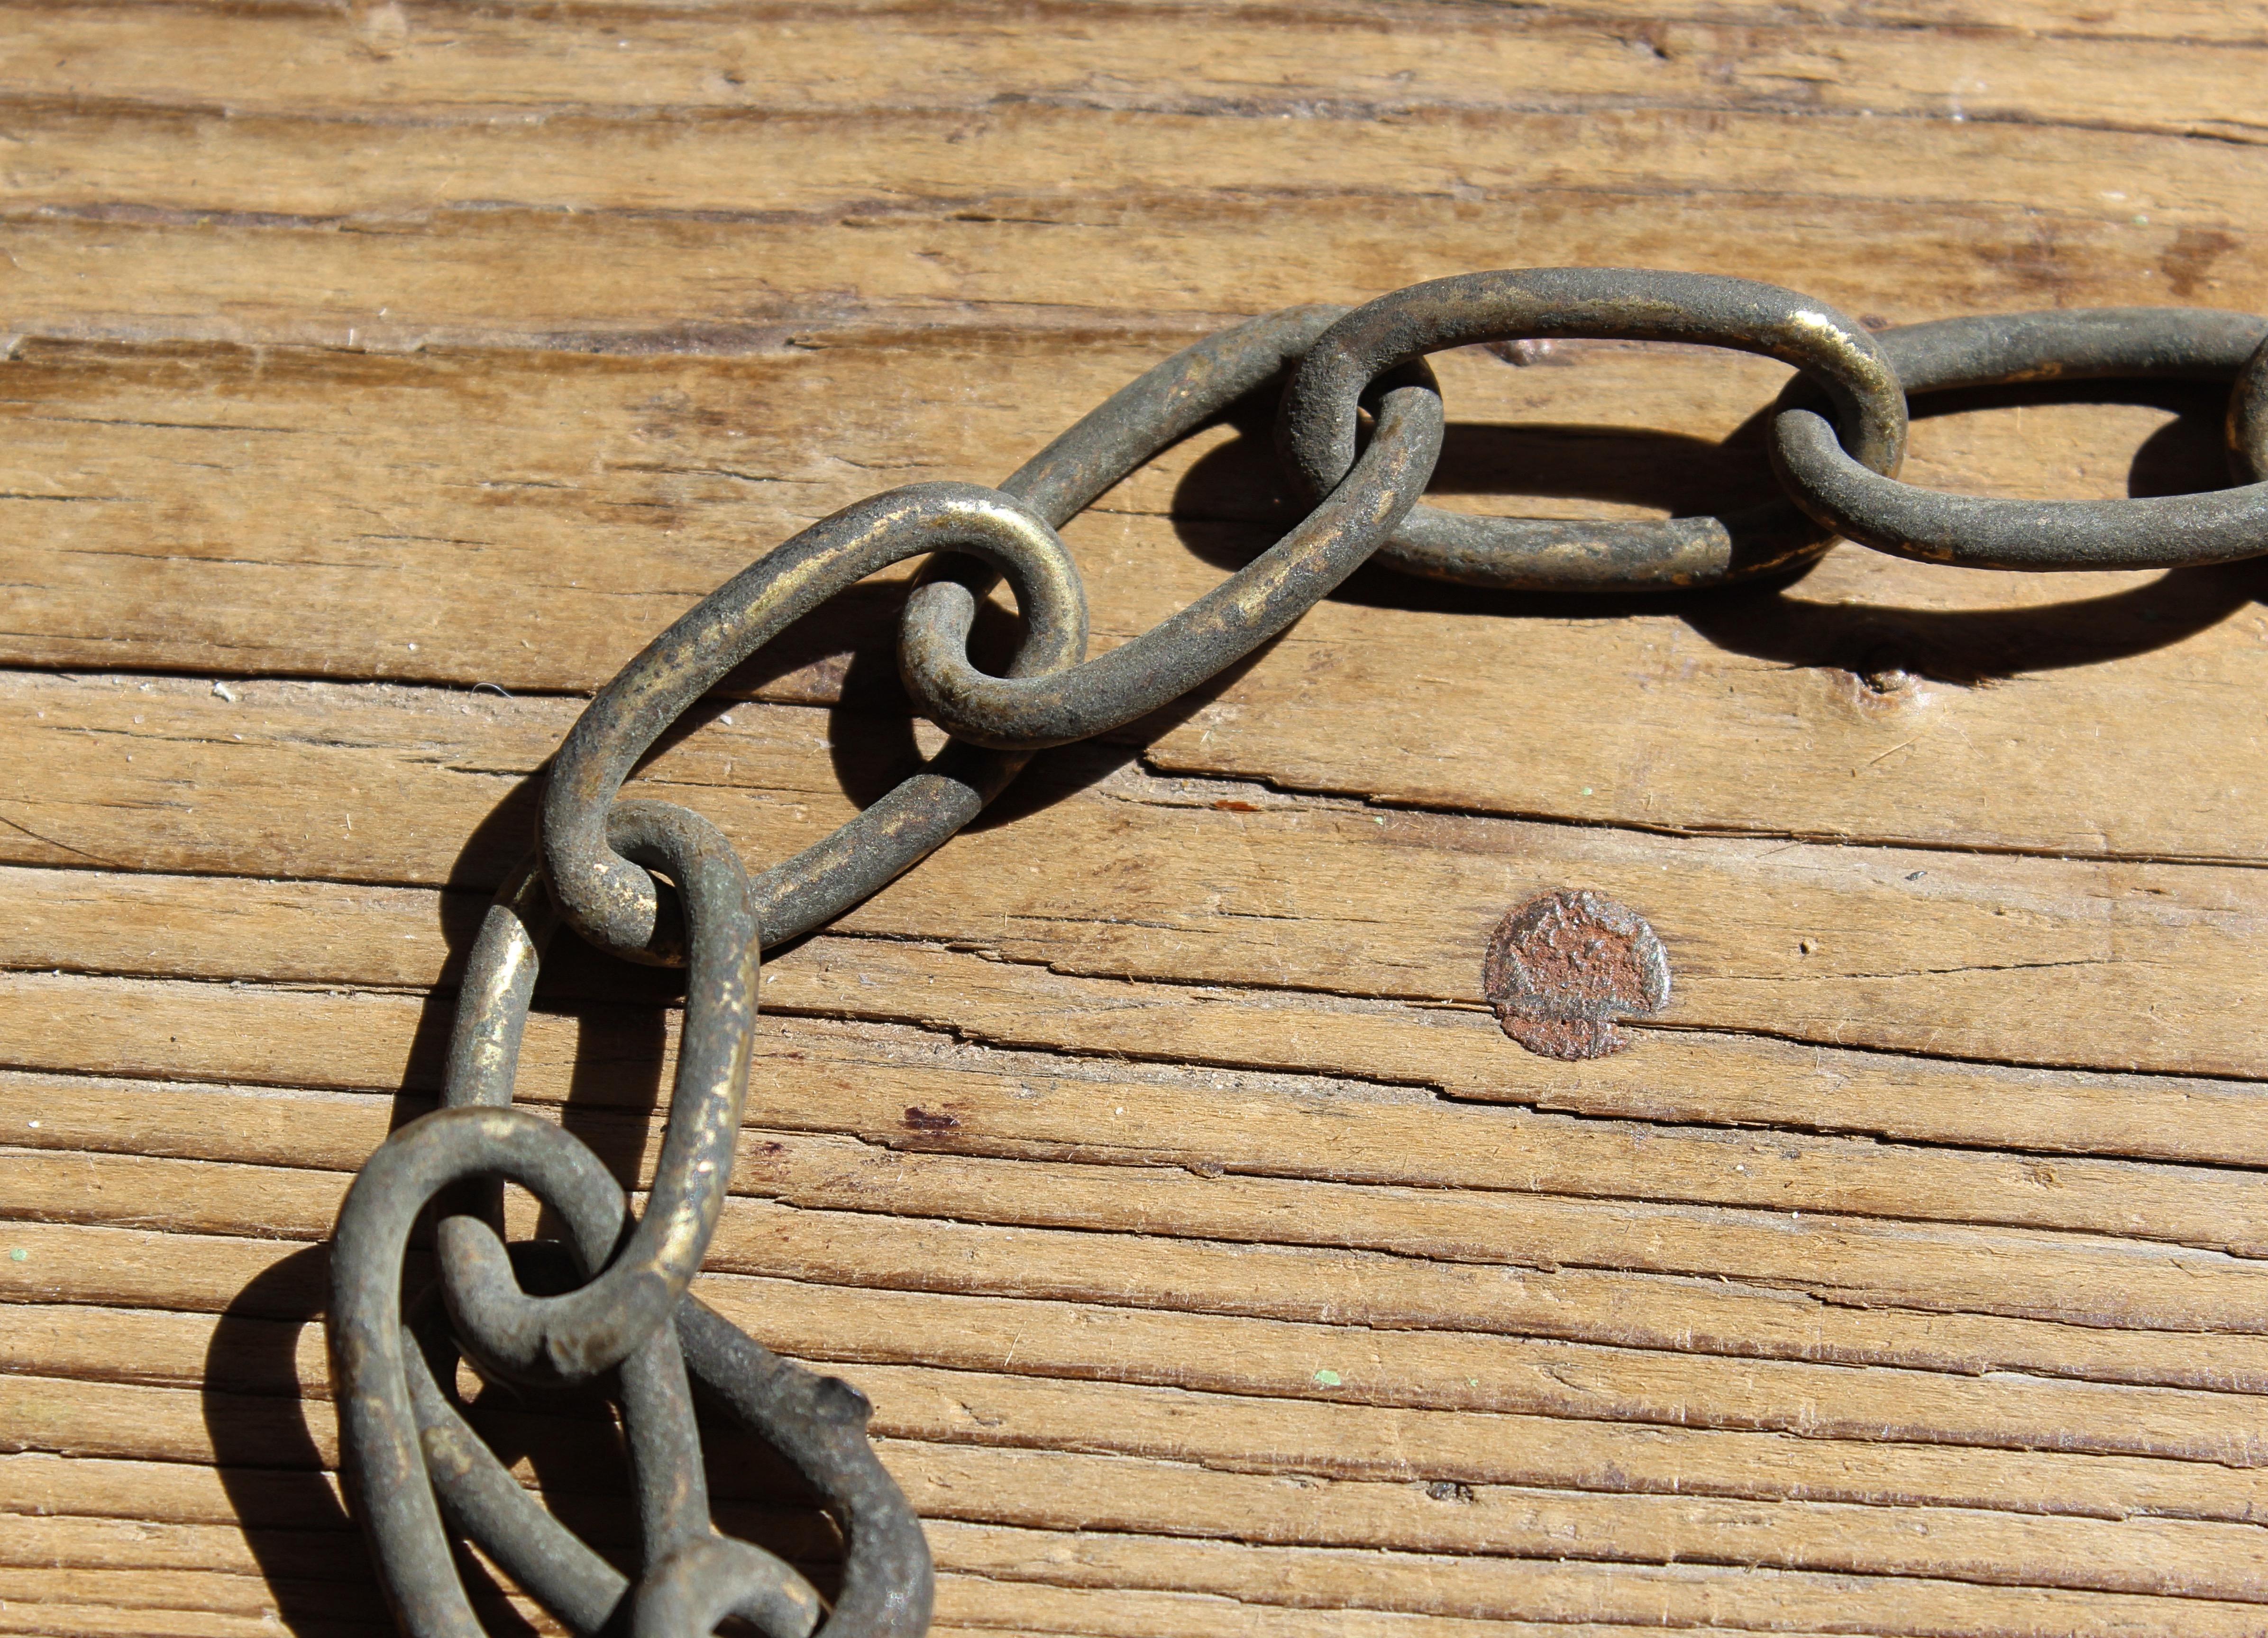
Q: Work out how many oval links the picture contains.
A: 9